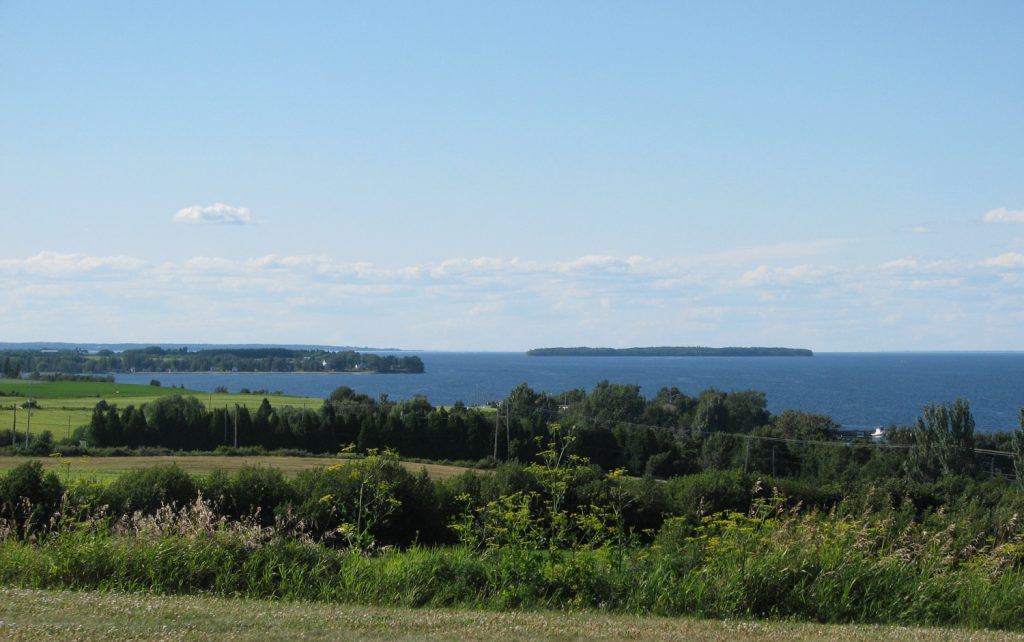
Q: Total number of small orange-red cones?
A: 0